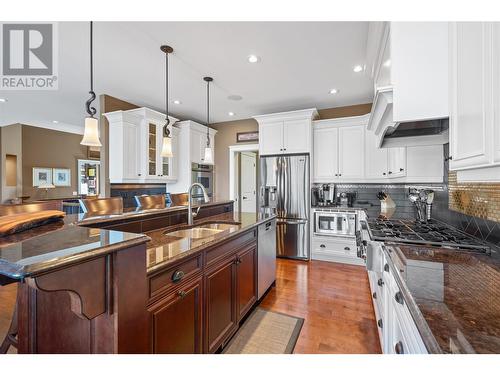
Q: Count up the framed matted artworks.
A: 2